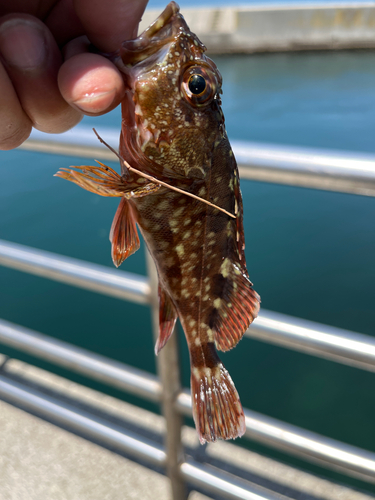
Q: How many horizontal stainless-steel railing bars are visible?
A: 4